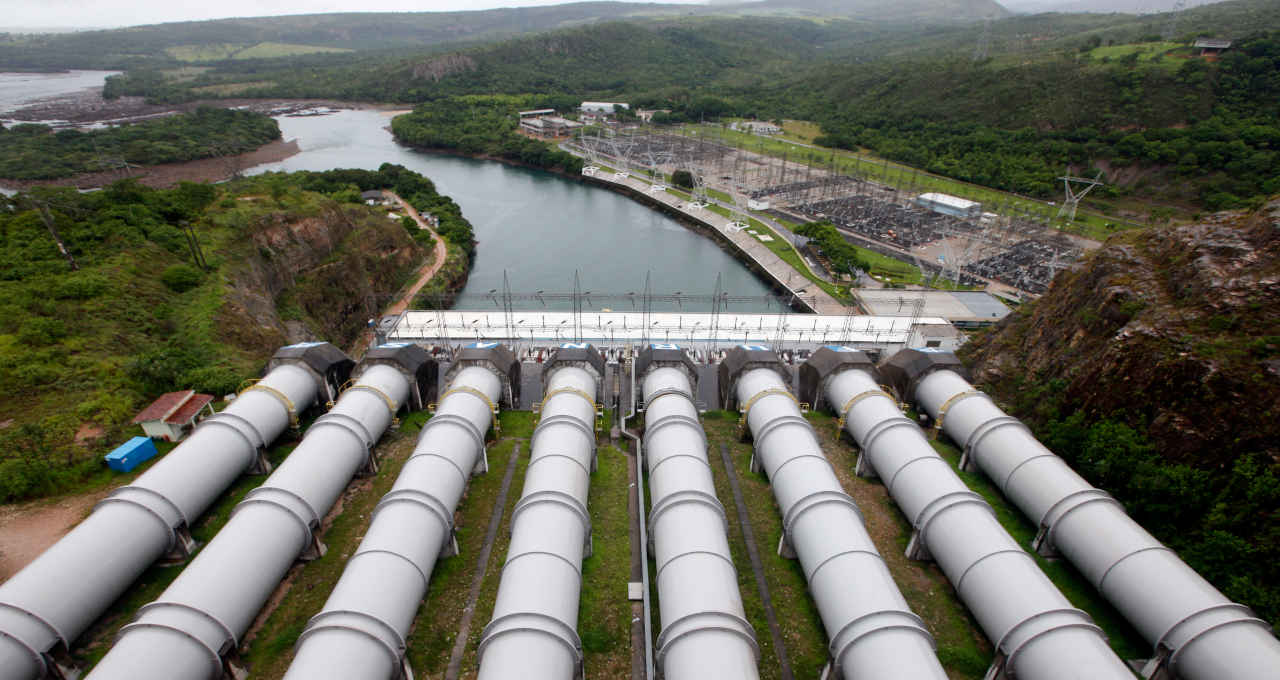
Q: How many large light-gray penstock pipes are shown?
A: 8